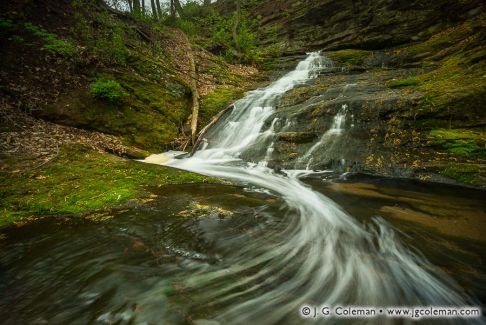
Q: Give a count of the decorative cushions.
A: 0